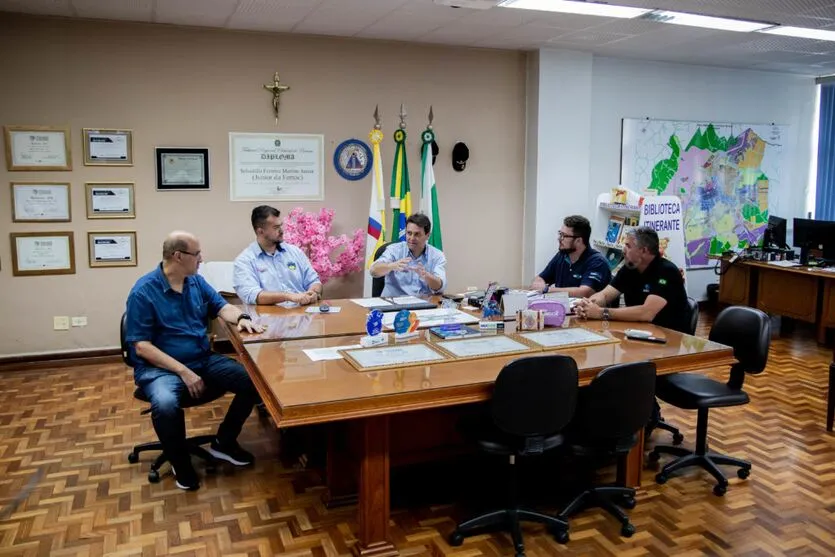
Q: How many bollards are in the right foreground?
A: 0